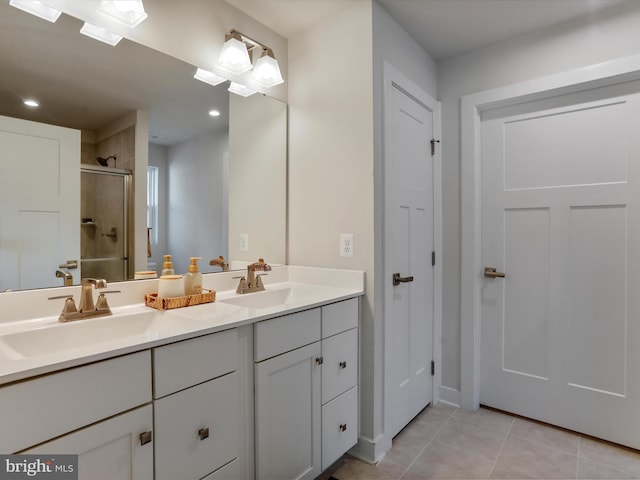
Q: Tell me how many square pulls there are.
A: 5